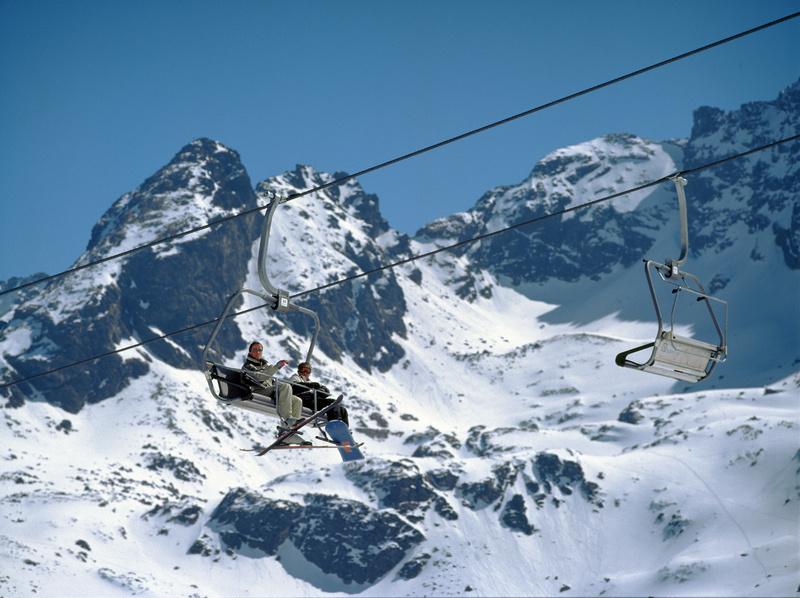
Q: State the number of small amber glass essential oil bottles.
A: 0